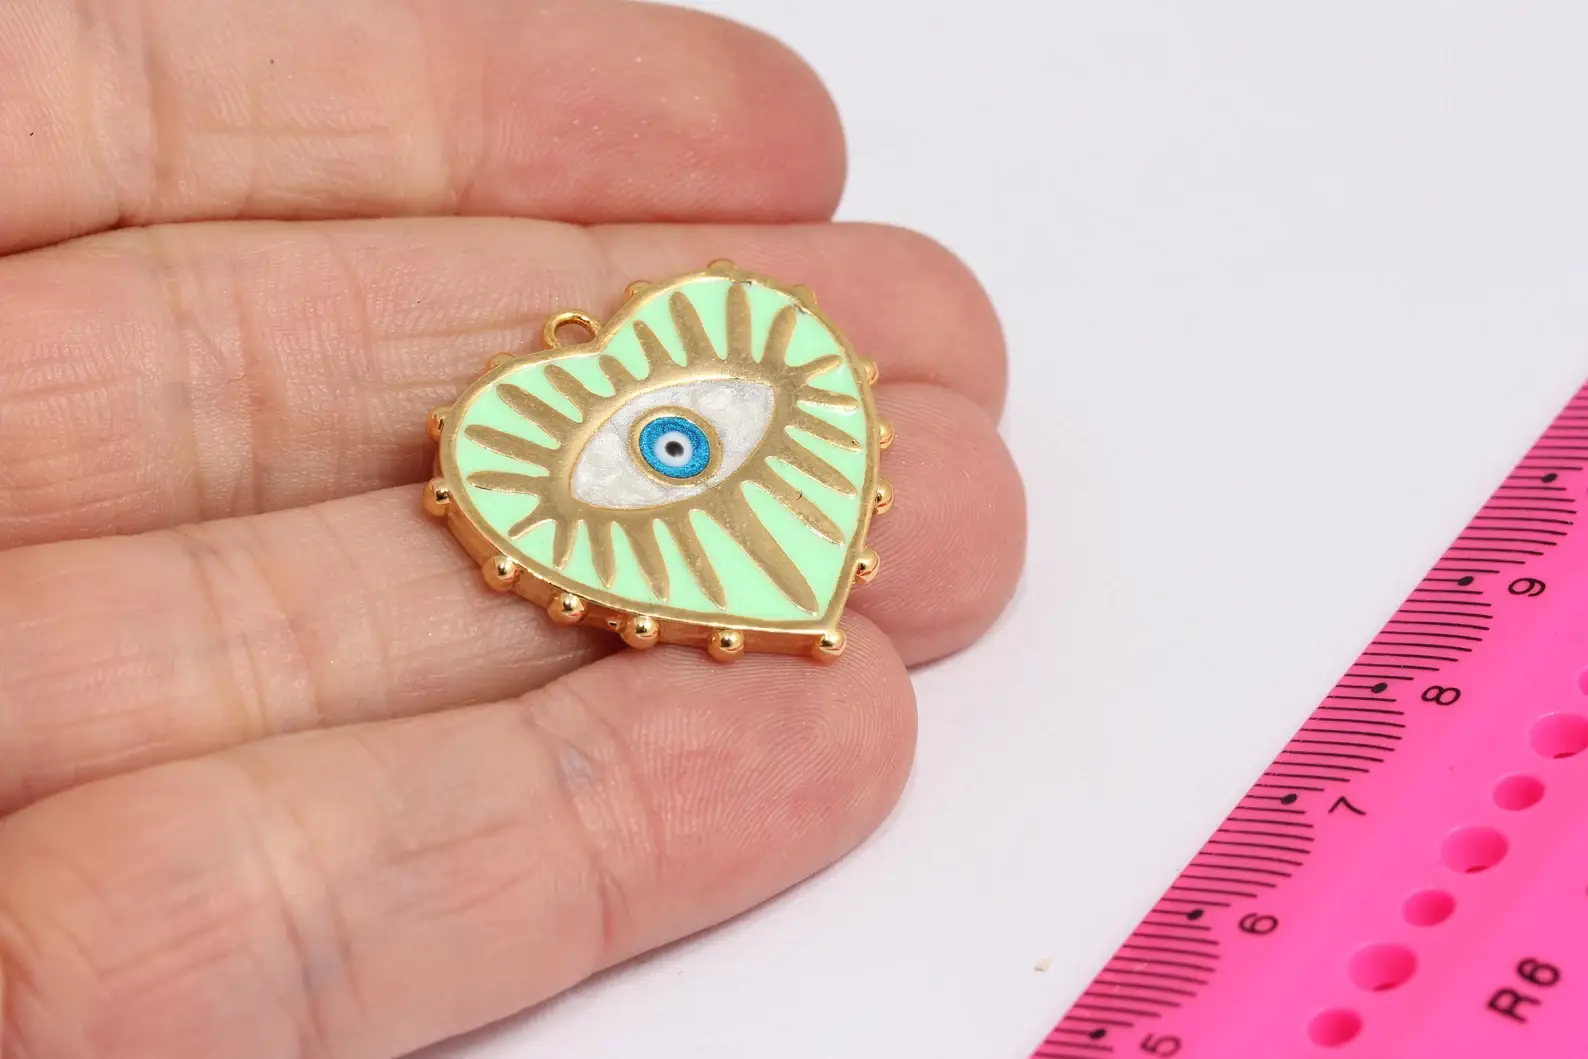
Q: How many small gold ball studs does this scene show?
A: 15